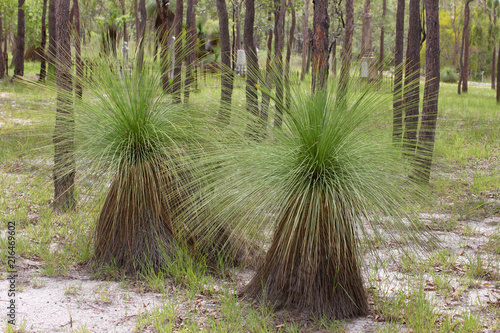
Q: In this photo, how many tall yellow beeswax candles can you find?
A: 0